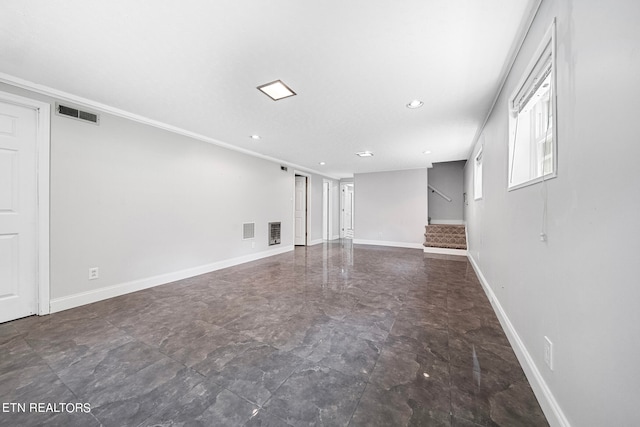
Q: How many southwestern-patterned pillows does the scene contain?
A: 0